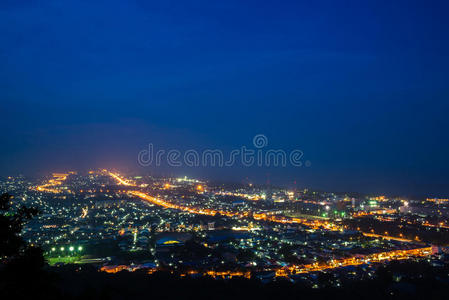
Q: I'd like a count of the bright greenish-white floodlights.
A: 4